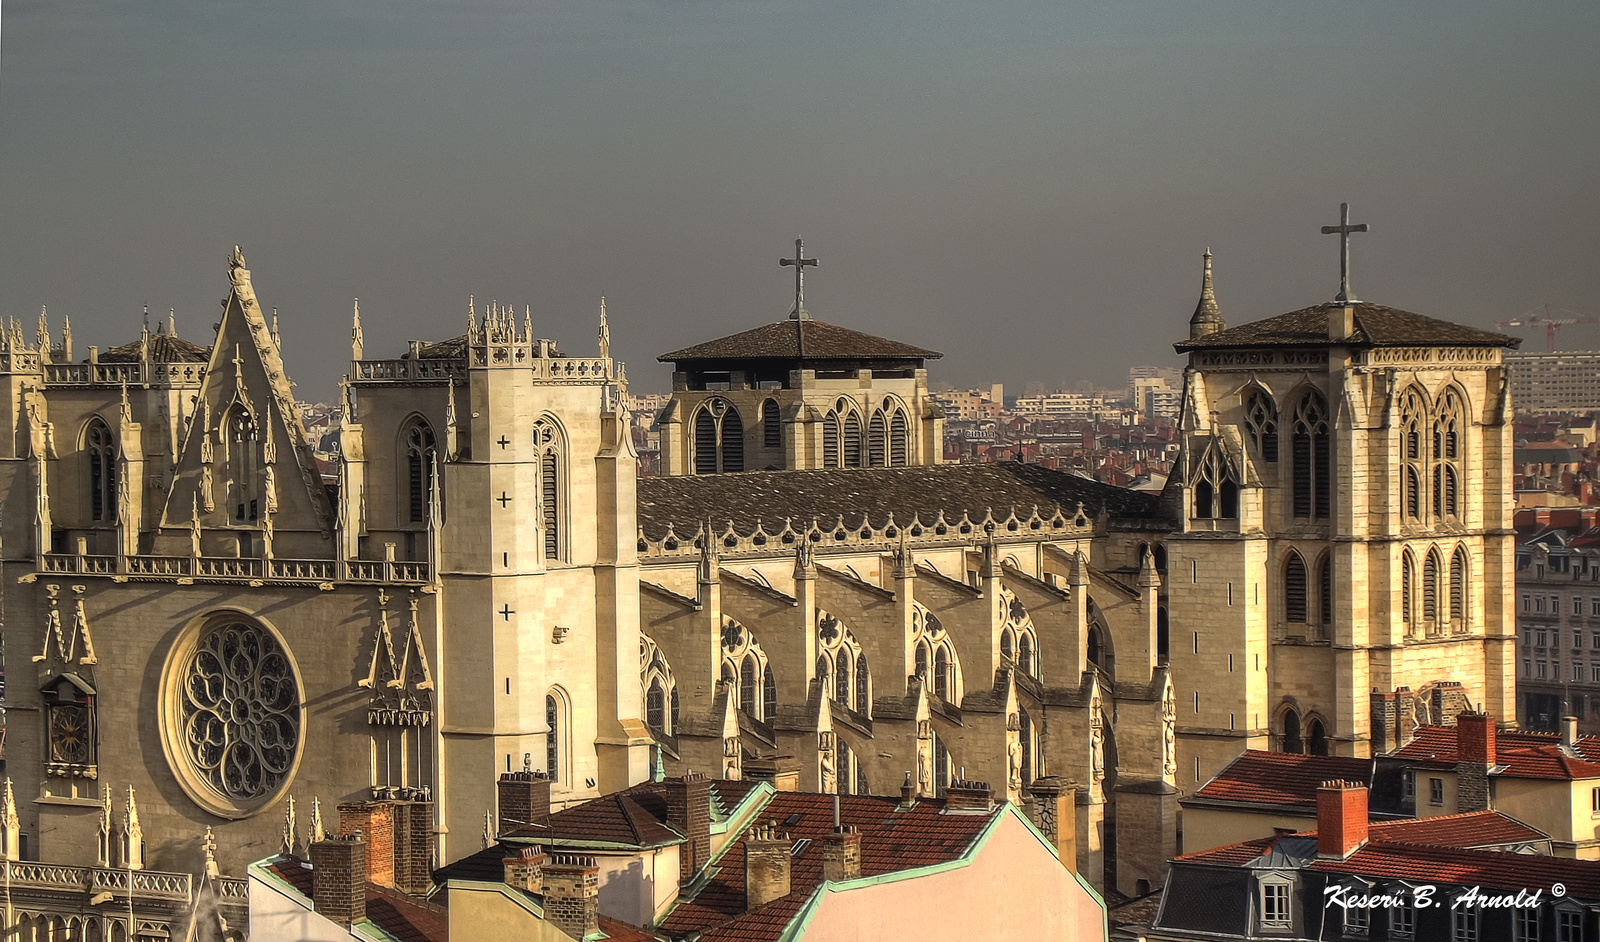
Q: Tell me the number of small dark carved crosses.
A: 3